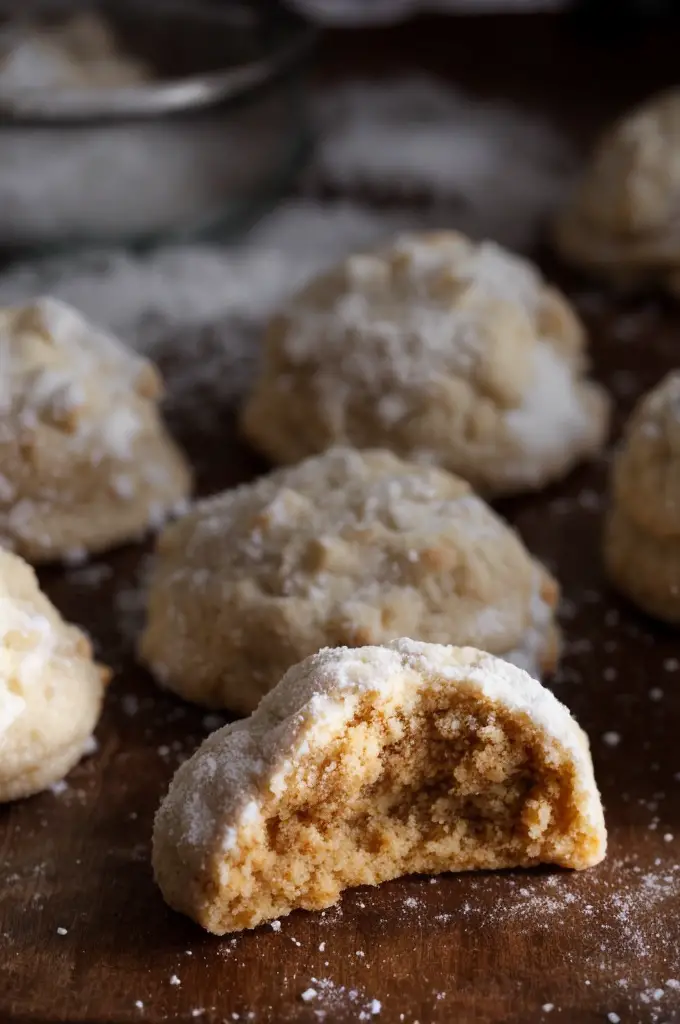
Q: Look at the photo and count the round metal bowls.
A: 1